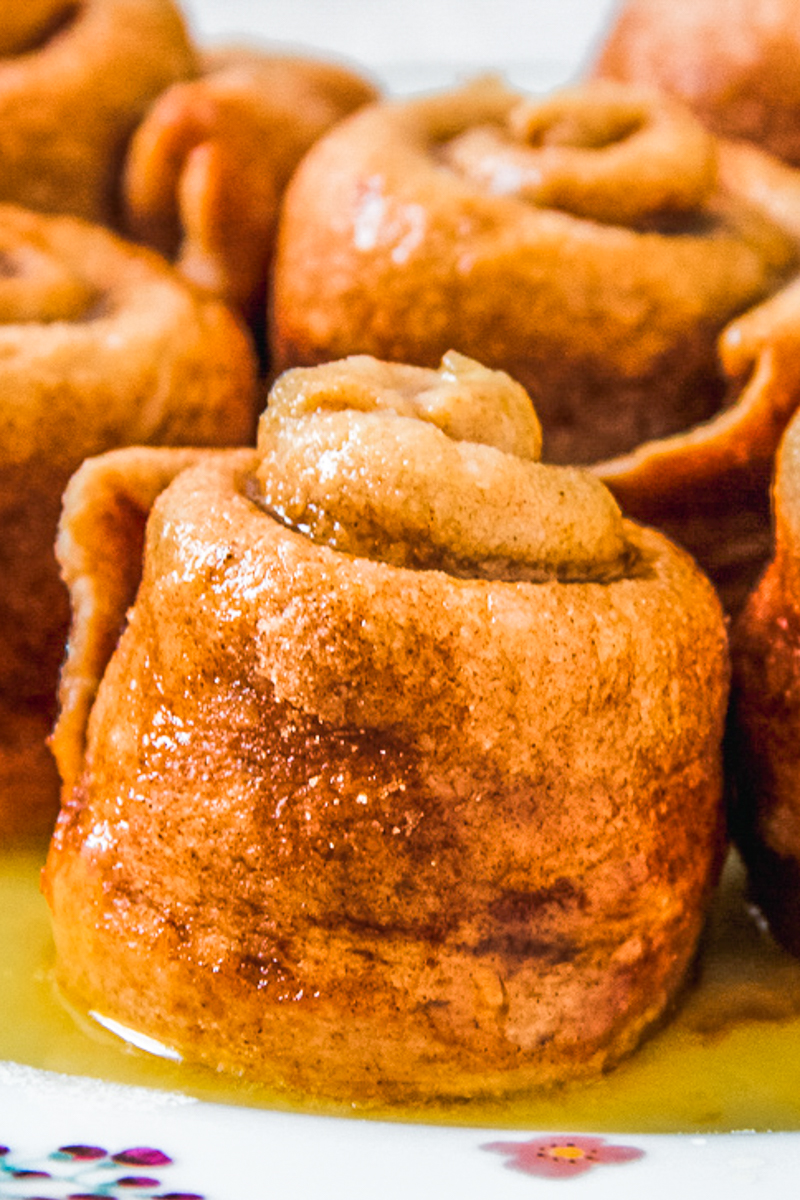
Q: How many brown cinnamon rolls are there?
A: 7